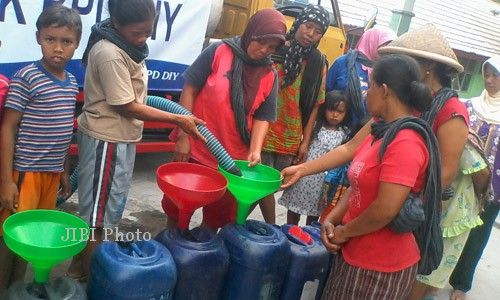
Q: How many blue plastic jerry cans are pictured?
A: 4